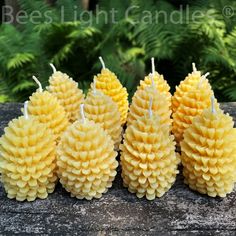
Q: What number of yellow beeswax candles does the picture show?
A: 12